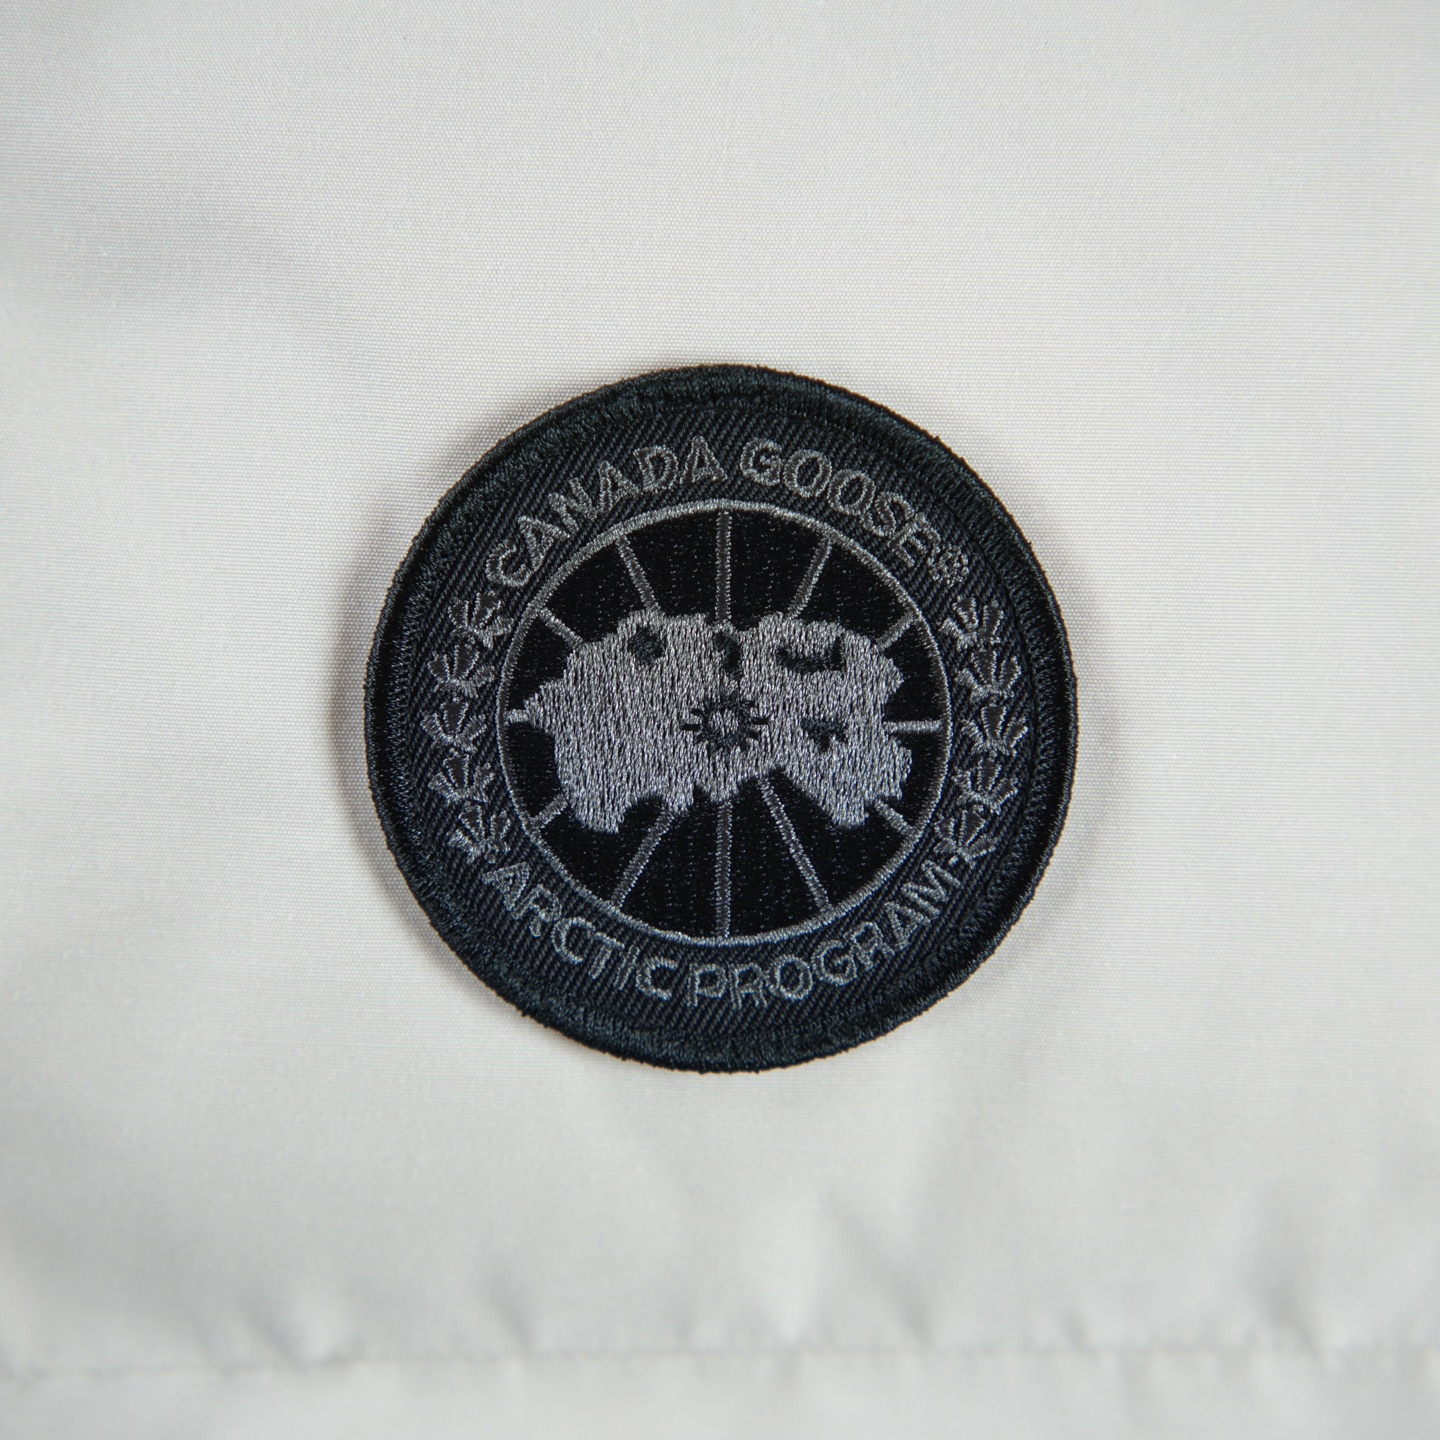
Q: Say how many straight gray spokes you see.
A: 12